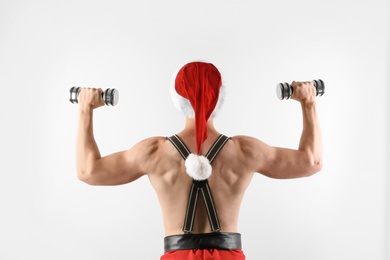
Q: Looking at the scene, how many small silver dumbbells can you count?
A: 2